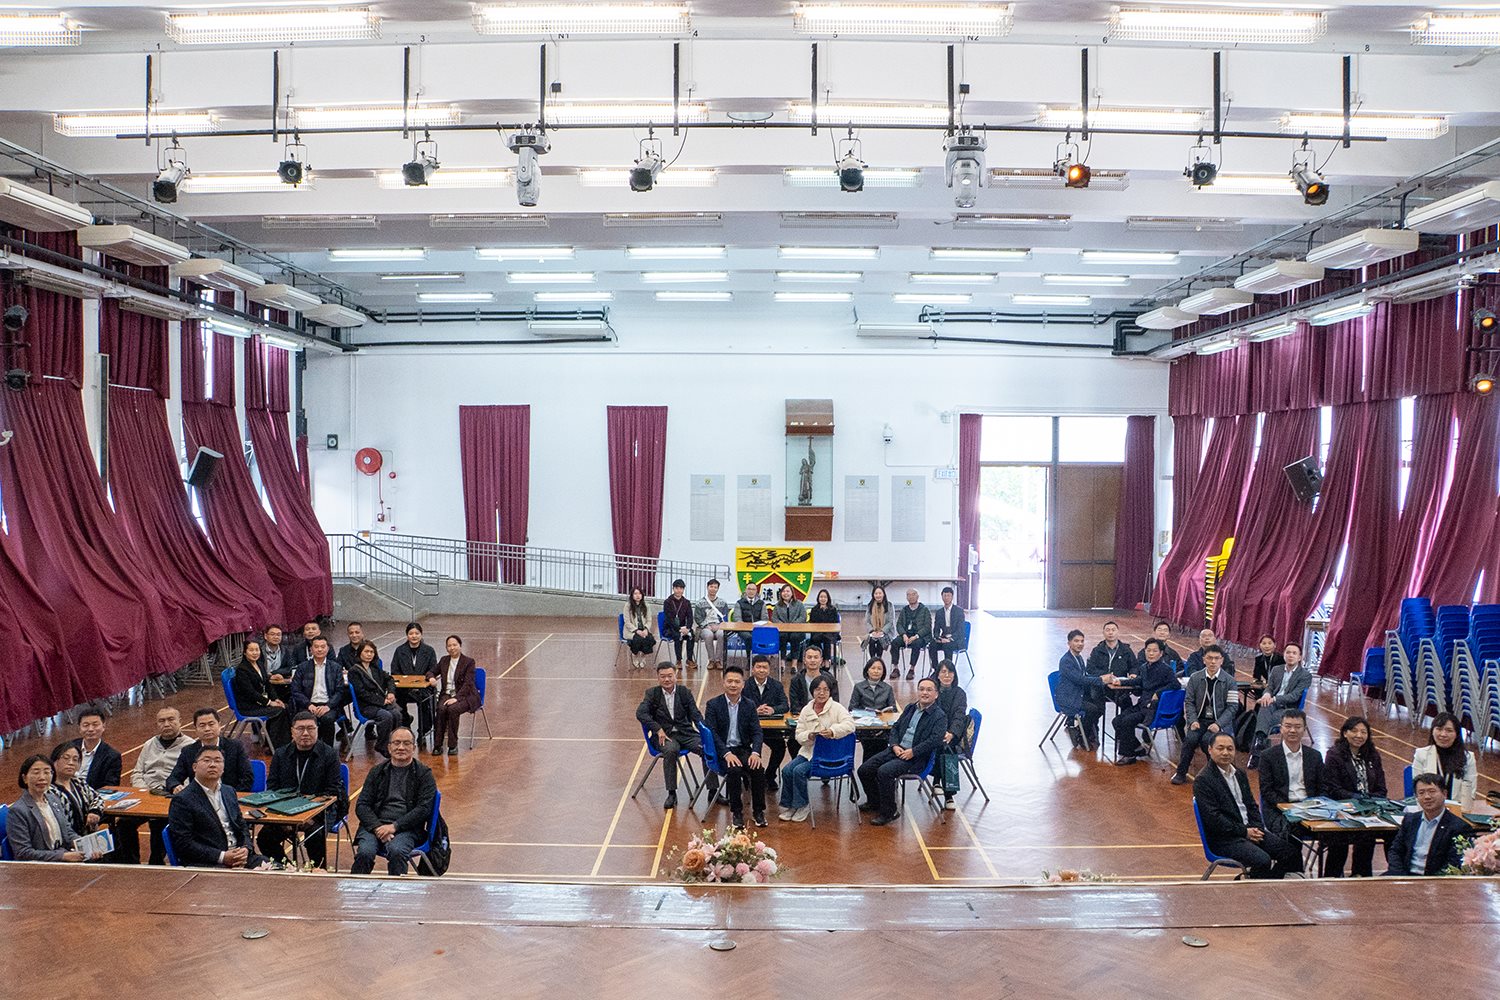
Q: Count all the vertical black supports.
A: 10